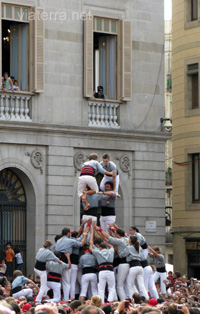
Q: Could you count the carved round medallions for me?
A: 3